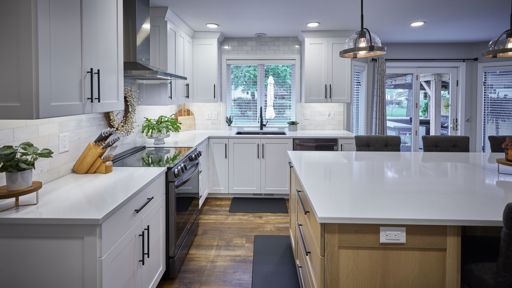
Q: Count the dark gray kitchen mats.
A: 2